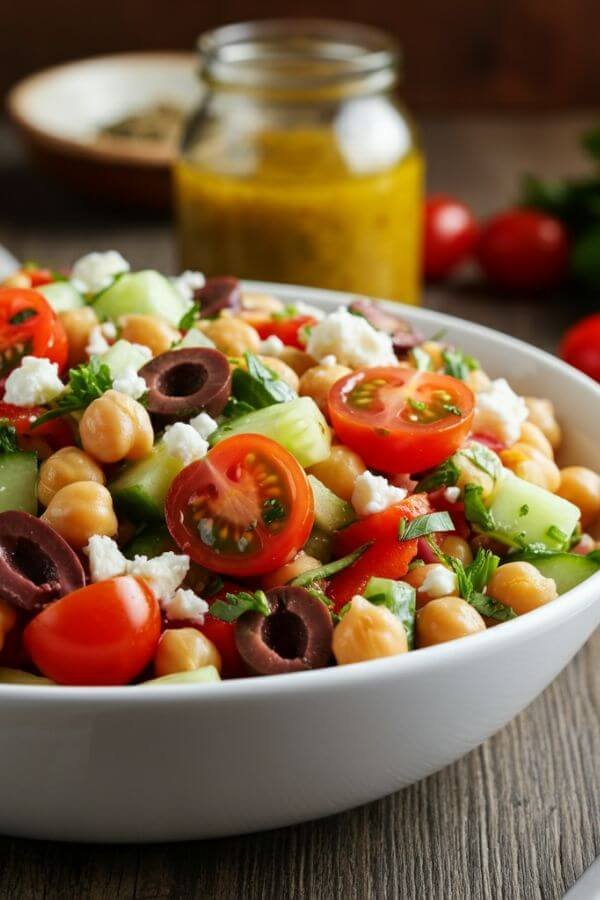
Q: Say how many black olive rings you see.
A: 3